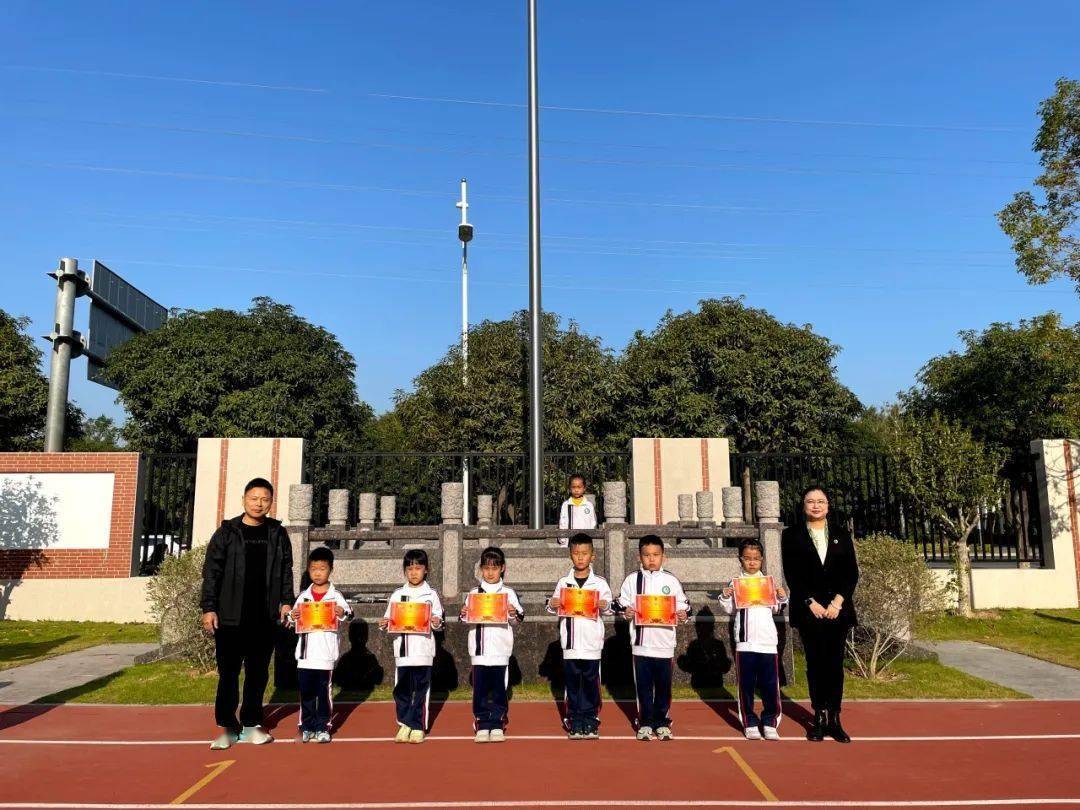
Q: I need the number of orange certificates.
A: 6